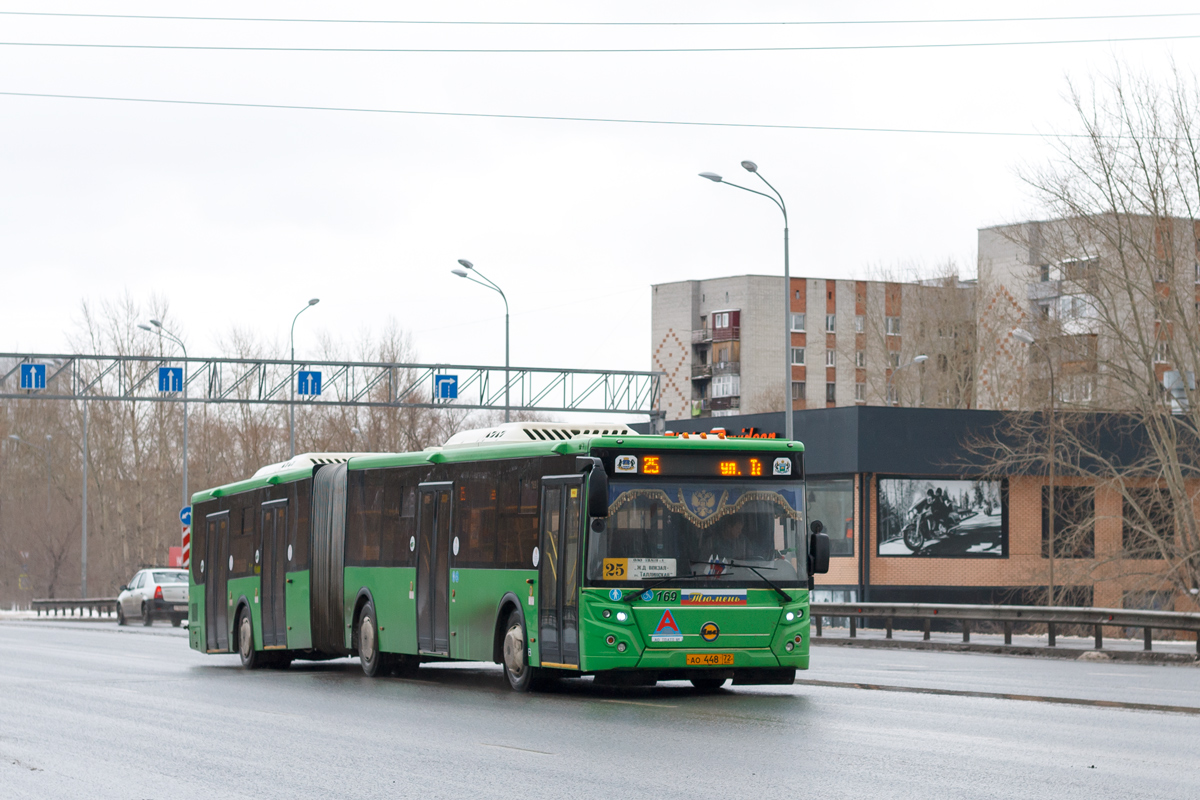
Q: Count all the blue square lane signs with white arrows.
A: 4